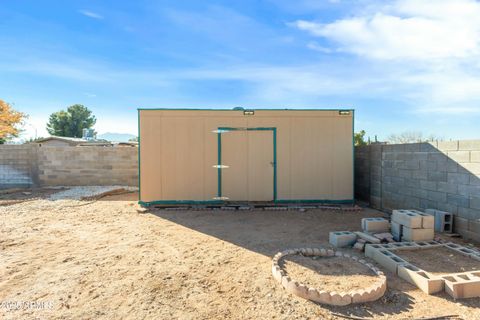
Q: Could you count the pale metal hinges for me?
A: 3